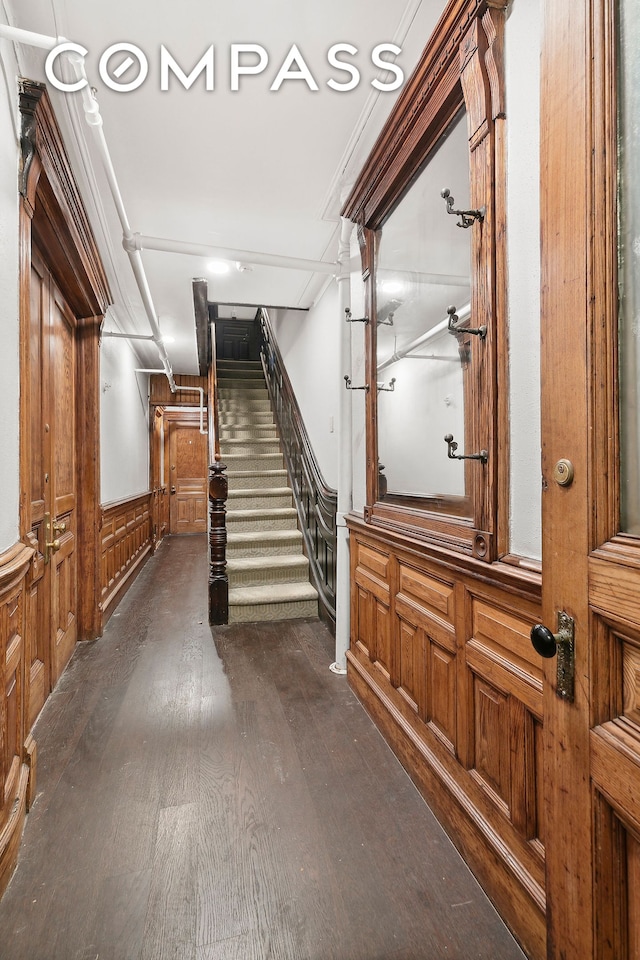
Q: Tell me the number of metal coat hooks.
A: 5